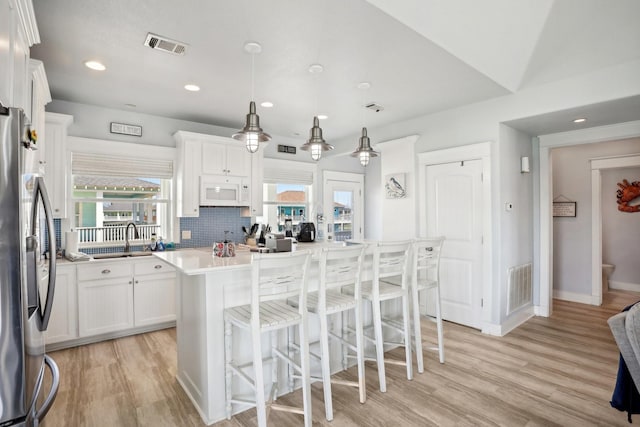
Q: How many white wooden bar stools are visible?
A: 4